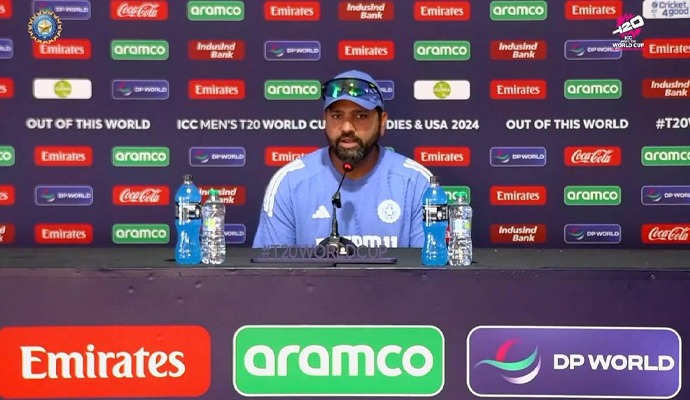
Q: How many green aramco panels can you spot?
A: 13